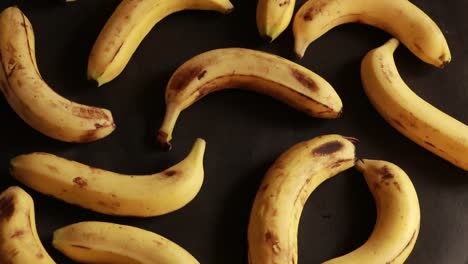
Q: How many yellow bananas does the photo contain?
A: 11